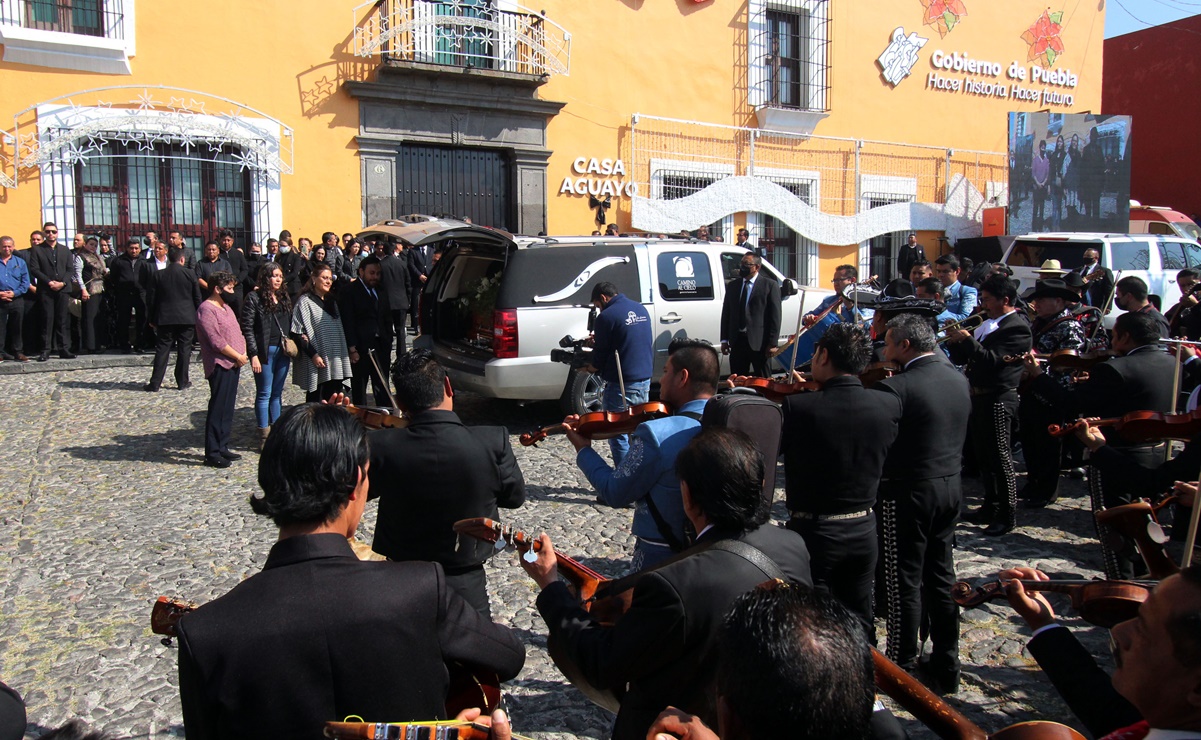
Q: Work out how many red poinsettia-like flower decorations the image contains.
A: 2